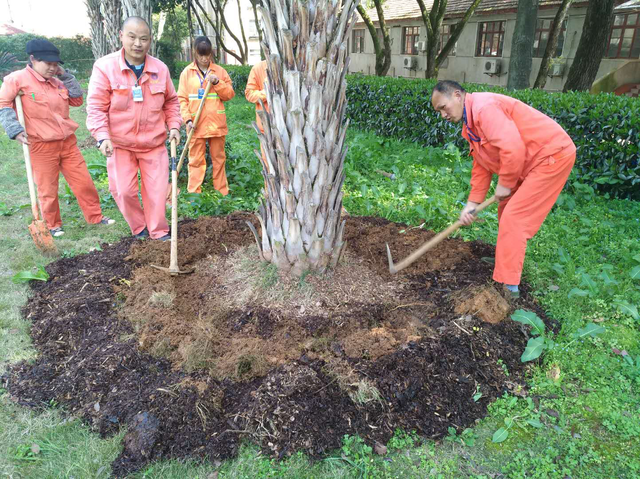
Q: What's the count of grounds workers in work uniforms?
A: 5